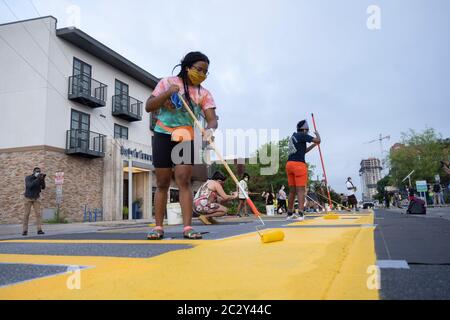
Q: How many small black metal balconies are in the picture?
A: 3